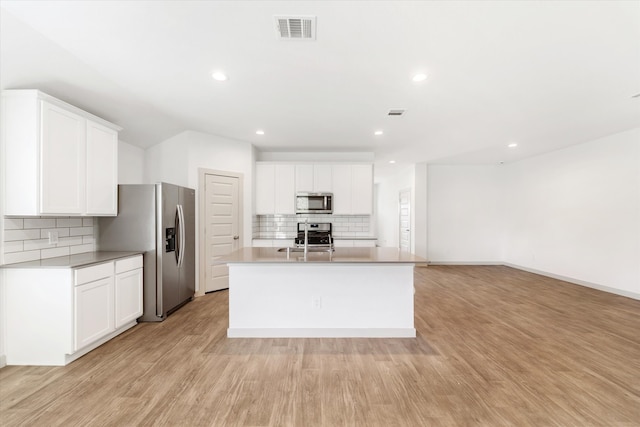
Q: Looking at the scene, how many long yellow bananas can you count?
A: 0